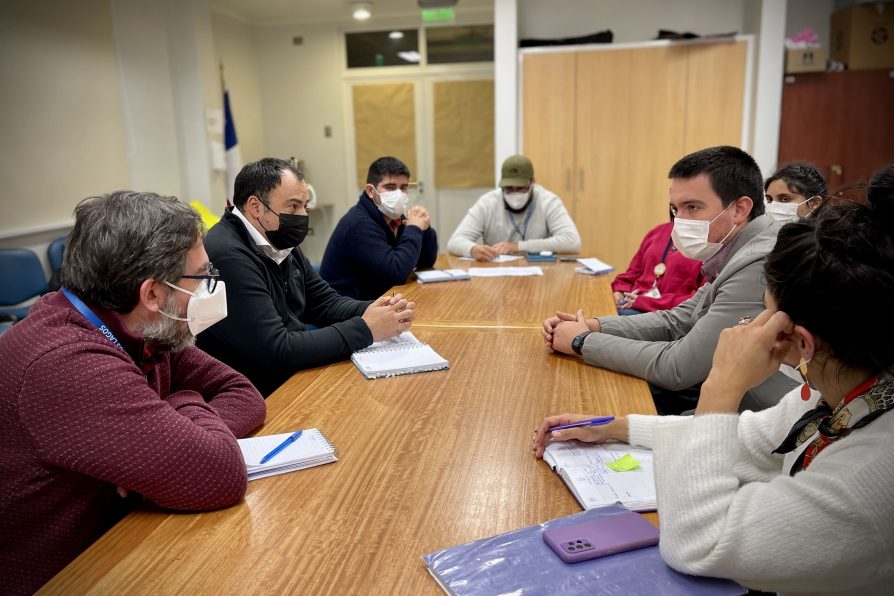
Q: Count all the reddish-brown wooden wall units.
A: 1